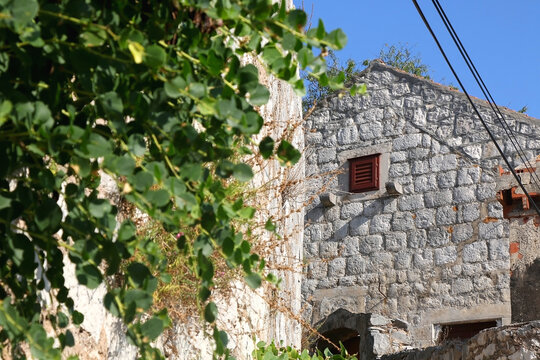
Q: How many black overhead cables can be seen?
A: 3